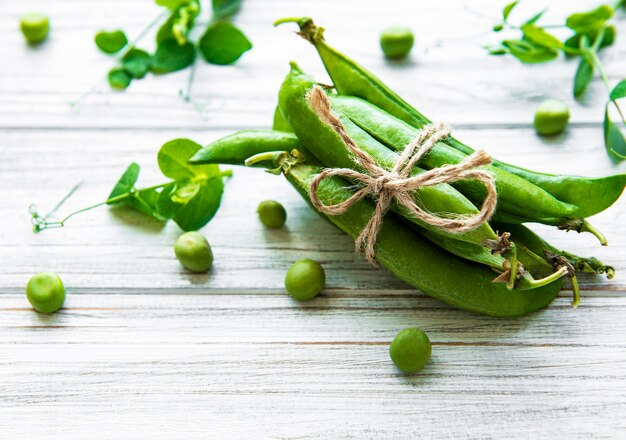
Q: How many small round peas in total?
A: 8